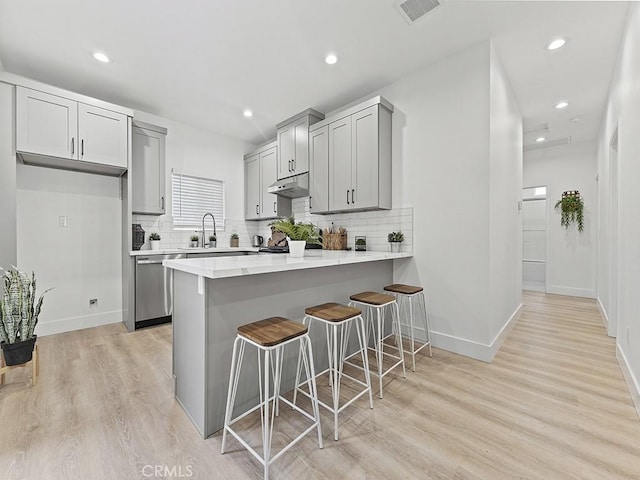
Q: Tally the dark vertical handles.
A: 10